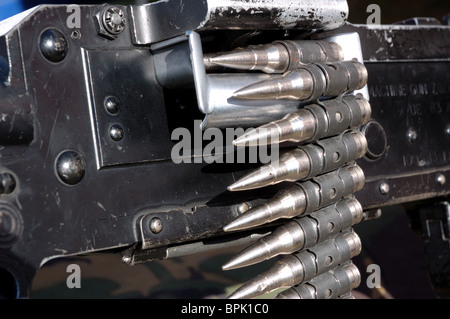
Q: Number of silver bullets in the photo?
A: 8